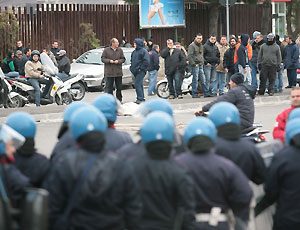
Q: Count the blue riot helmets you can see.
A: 11